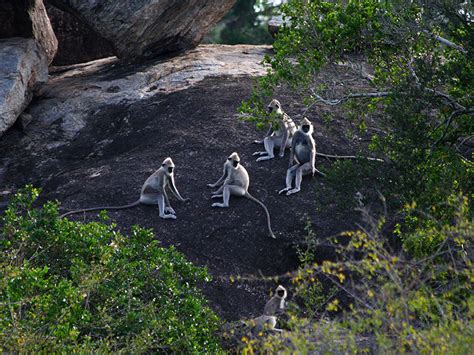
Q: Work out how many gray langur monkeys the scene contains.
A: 5